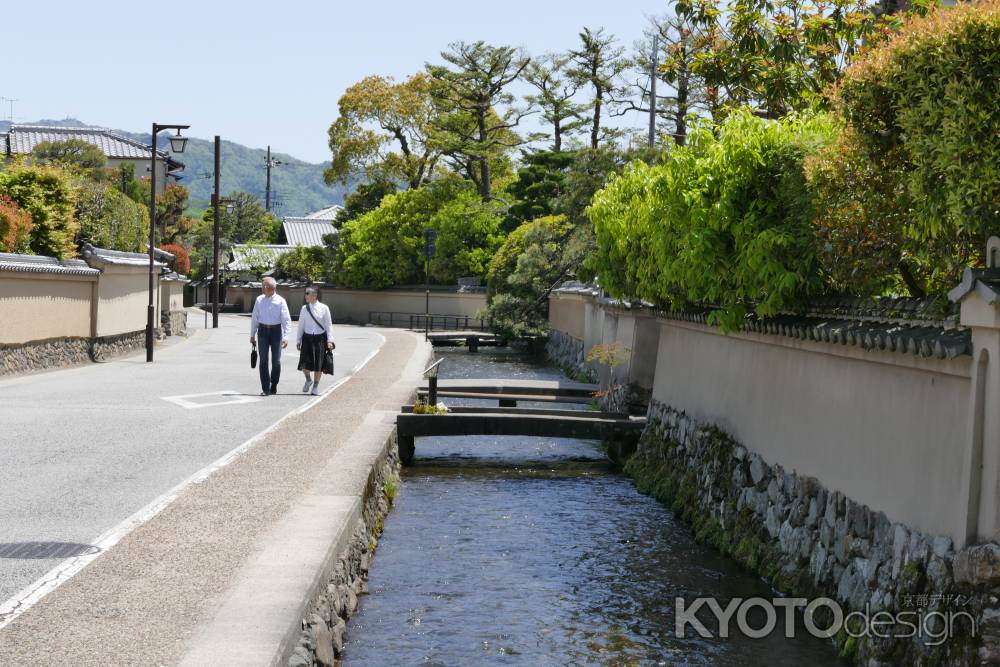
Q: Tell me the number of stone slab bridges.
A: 3